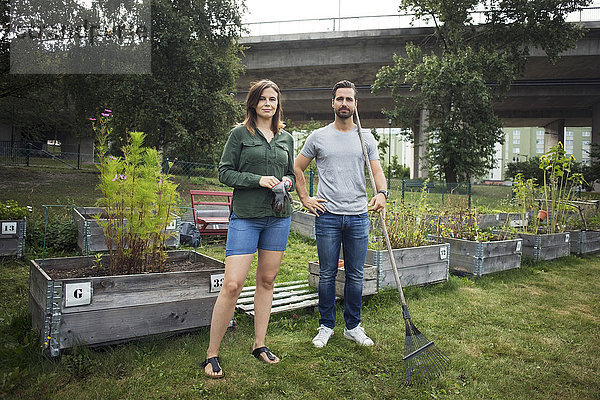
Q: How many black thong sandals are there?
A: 2